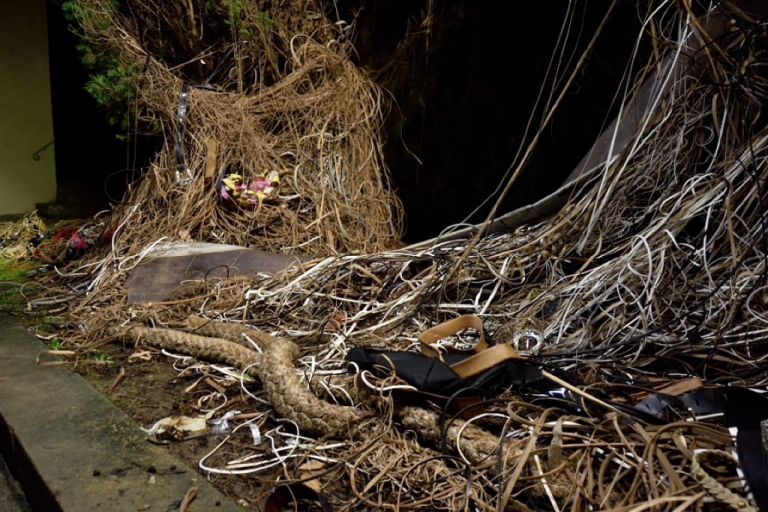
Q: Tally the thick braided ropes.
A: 2